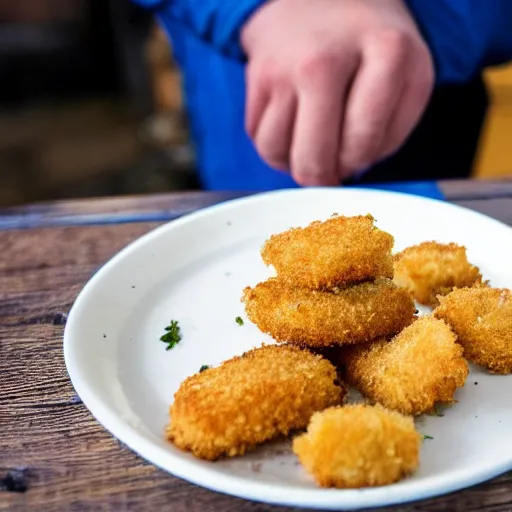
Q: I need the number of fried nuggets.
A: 7